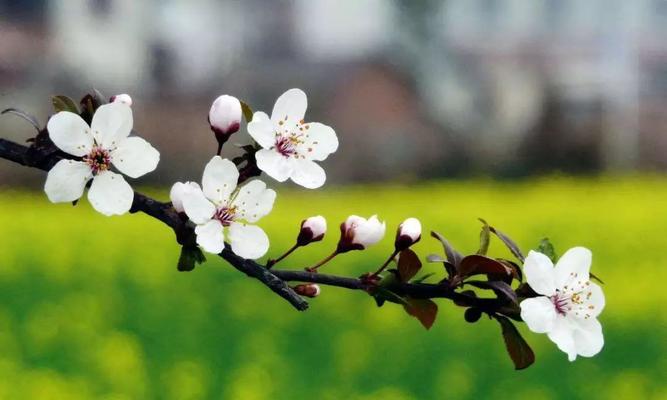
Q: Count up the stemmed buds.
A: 4